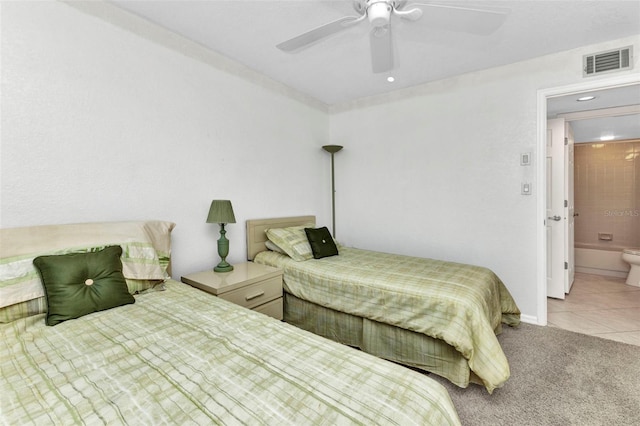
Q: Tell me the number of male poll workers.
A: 0